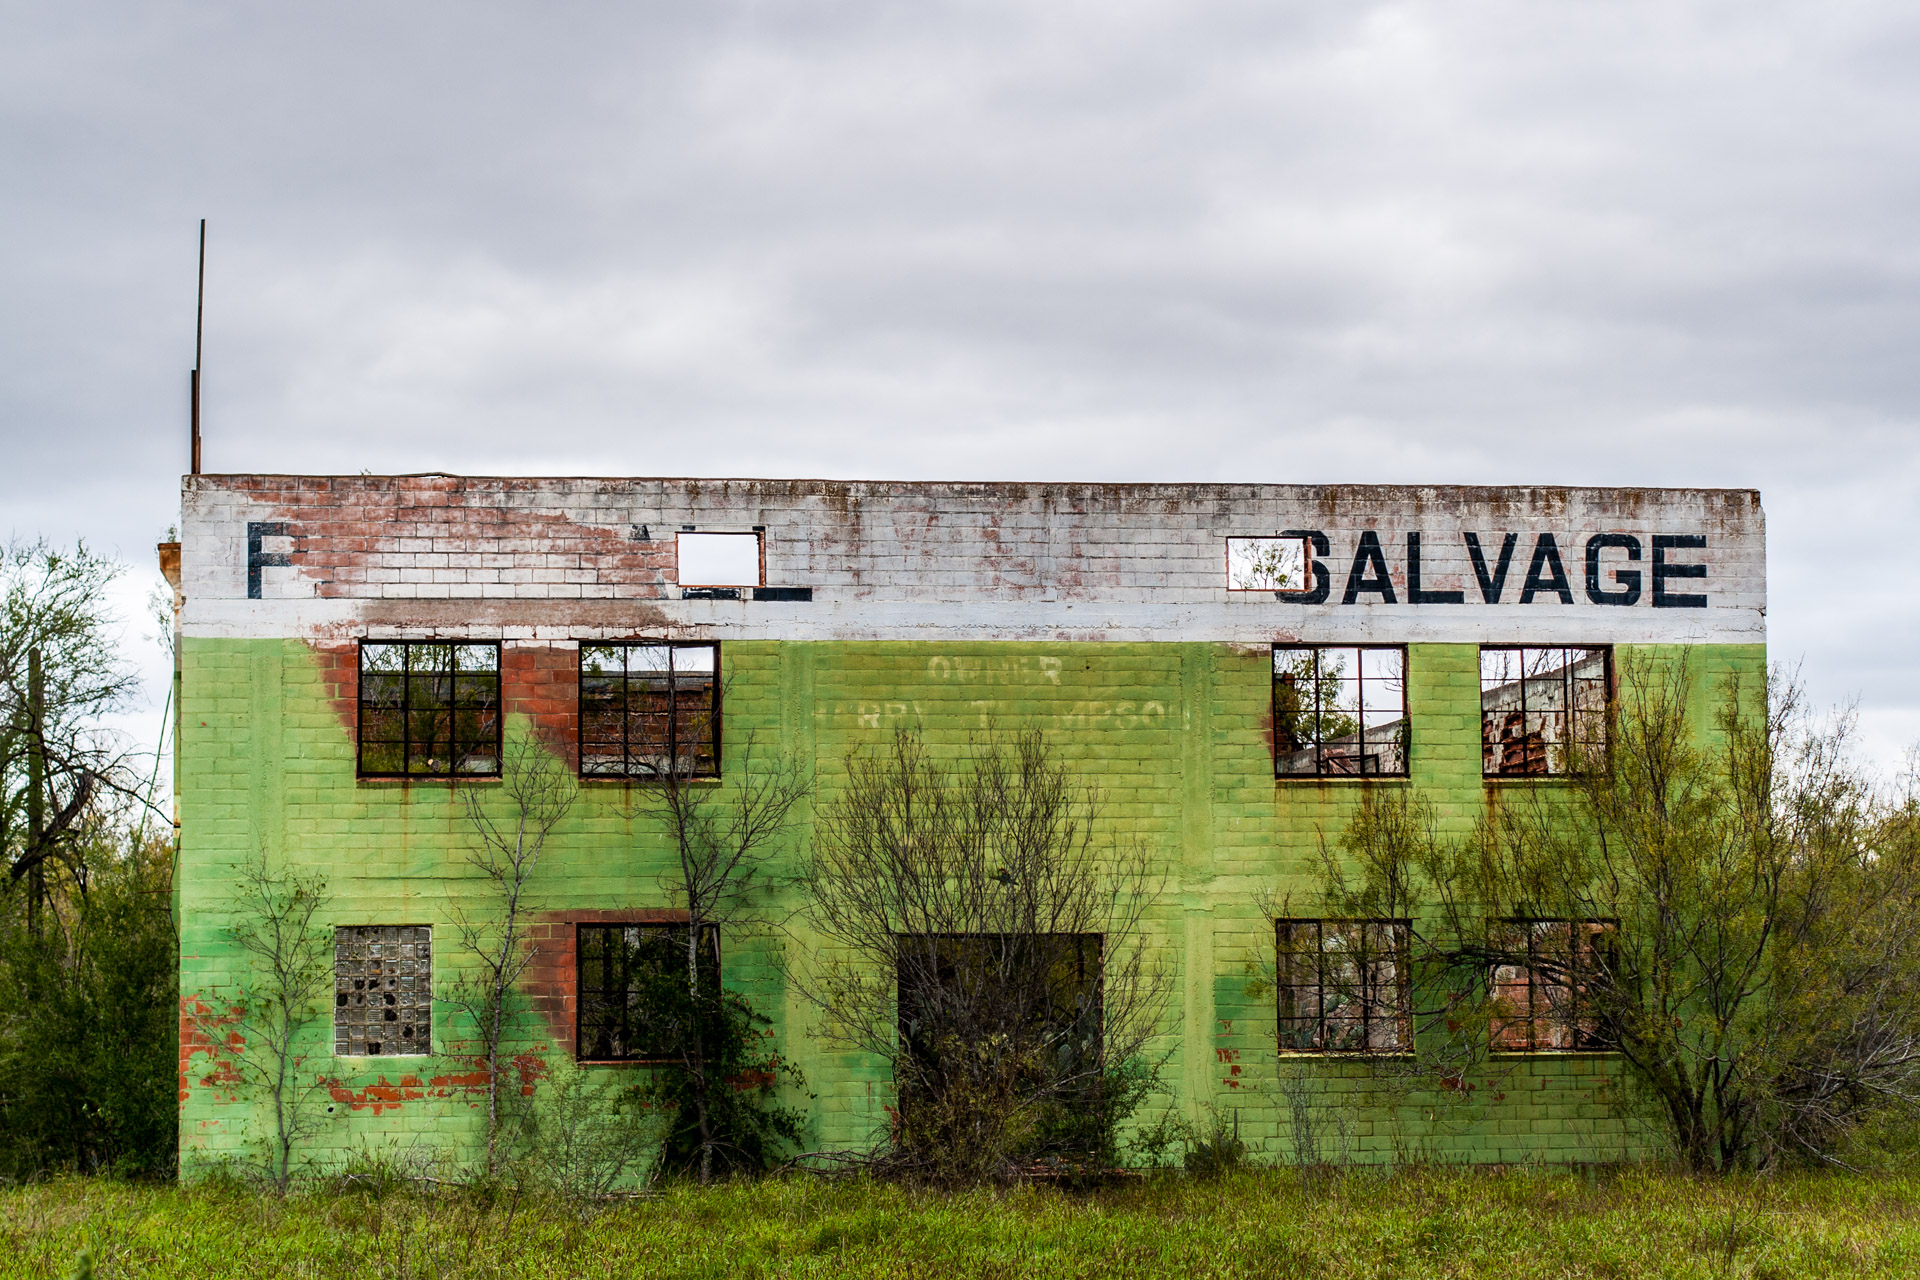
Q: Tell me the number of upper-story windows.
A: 4